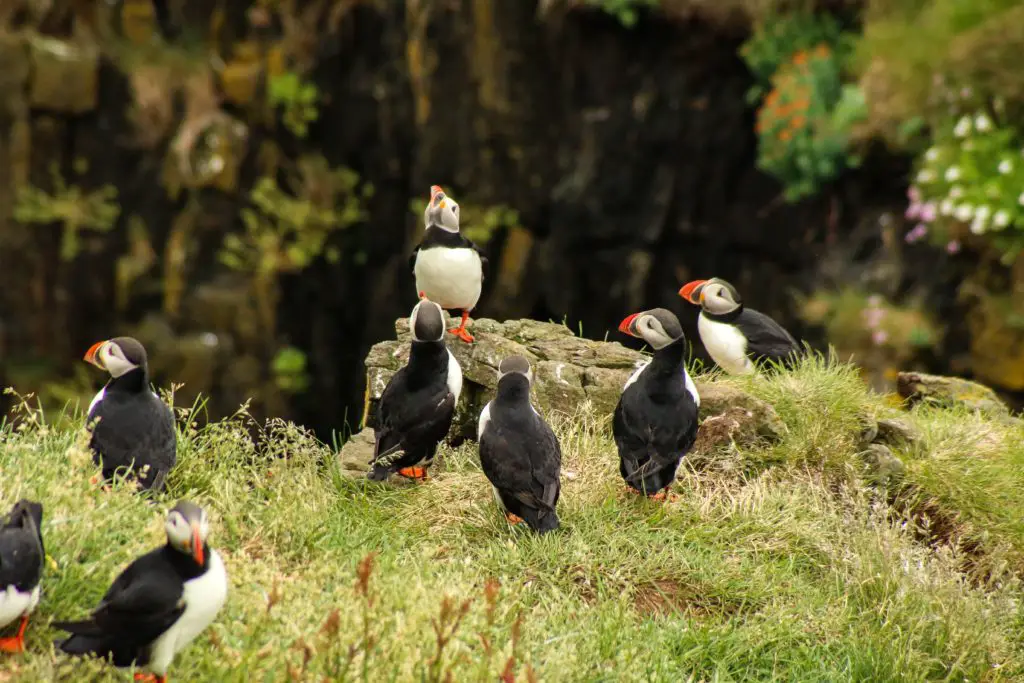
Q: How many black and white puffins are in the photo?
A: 8